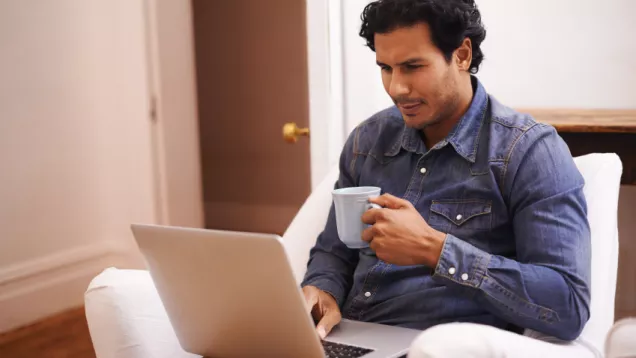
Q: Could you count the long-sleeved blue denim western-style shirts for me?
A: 1